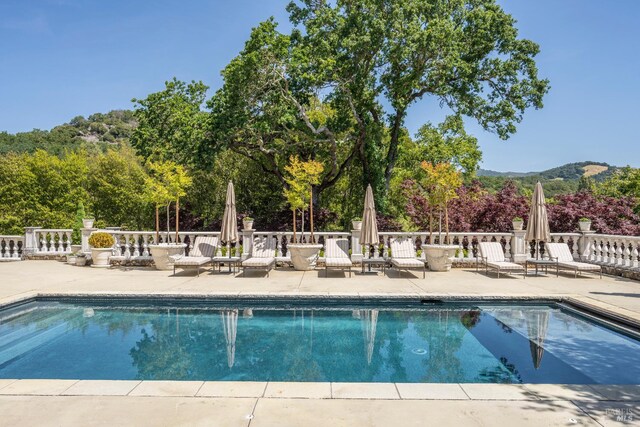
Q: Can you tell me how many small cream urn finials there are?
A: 5